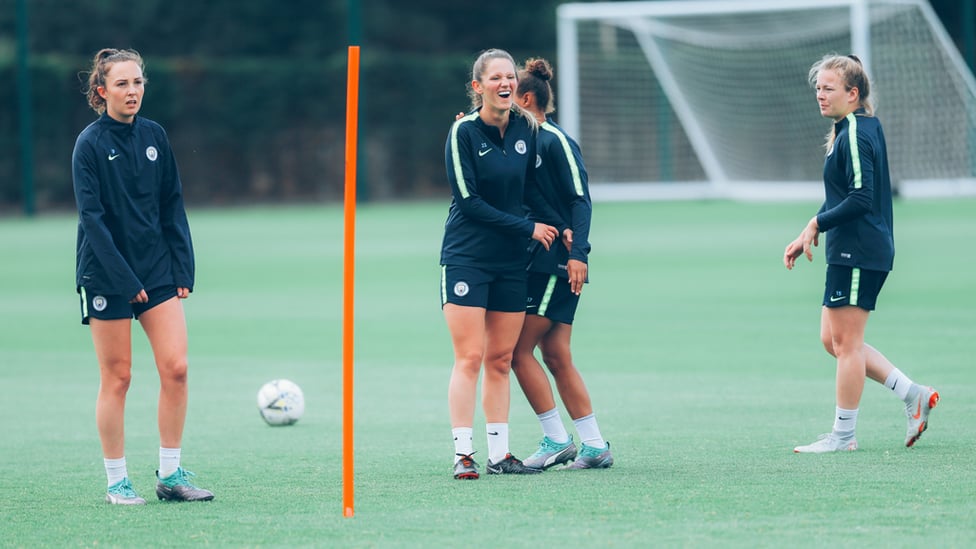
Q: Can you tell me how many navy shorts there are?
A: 4